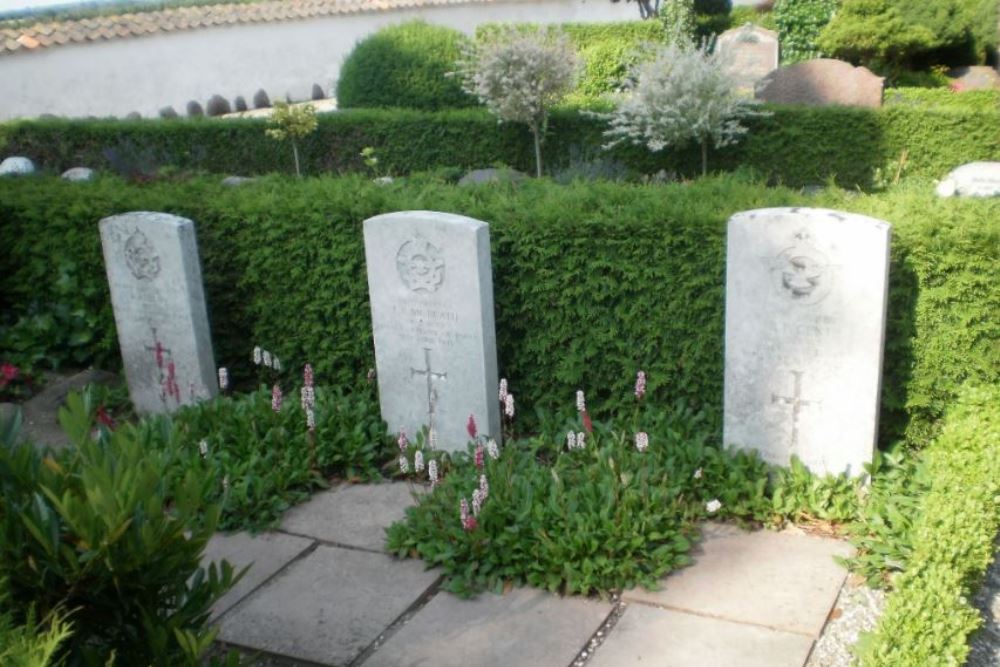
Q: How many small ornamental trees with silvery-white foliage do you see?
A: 2